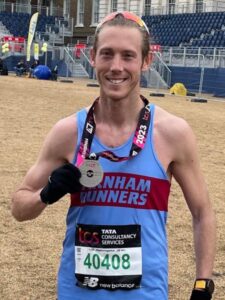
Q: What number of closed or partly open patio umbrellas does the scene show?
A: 0